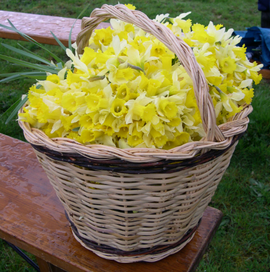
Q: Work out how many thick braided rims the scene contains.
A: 1